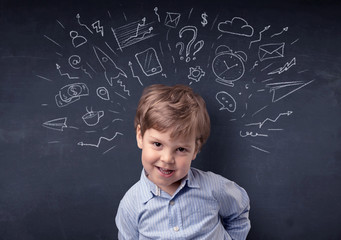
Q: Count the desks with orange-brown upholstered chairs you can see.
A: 0